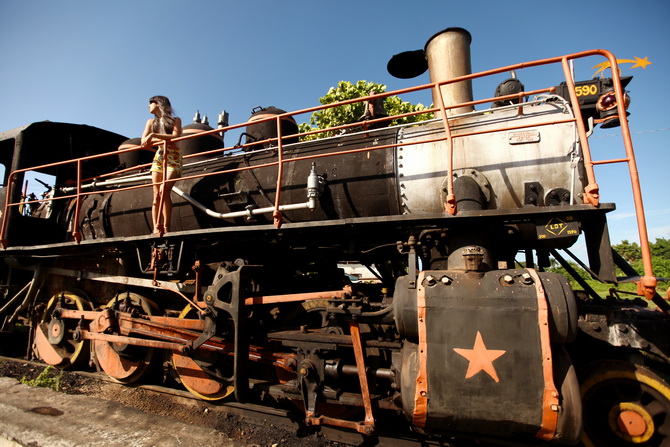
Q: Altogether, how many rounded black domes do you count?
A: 3